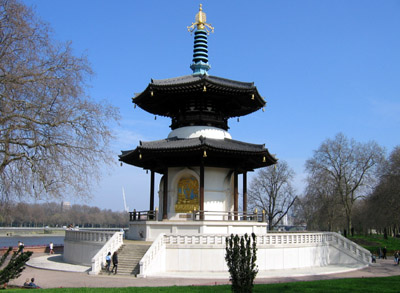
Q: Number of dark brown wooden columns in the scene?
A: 5